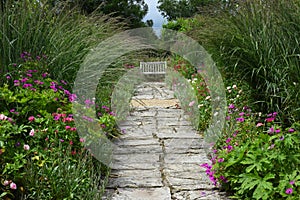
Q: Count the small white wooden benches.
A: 1